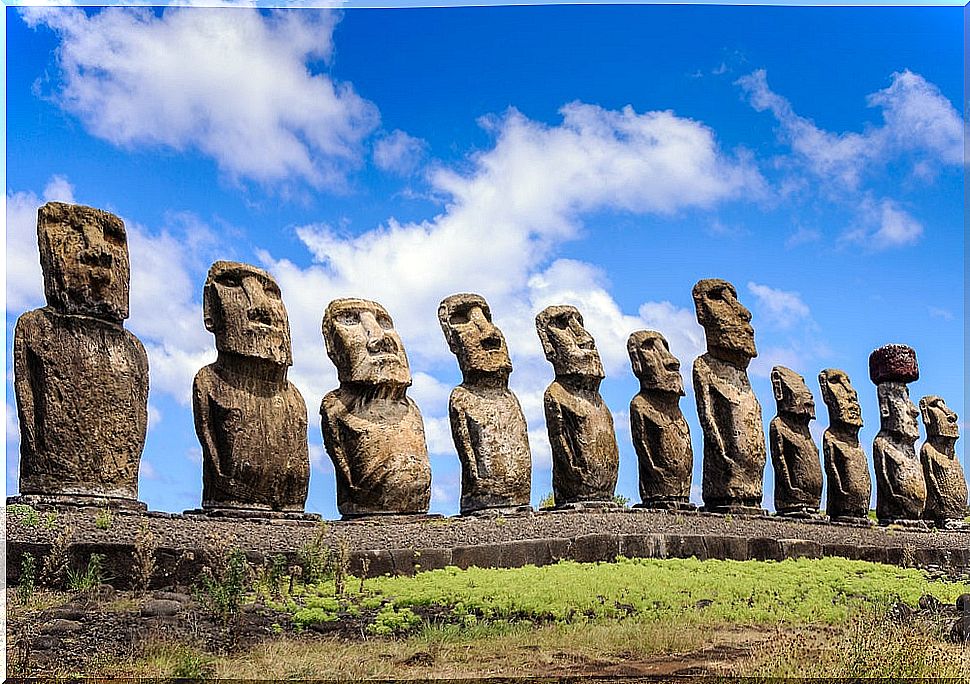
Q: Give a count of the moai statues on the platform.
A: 11